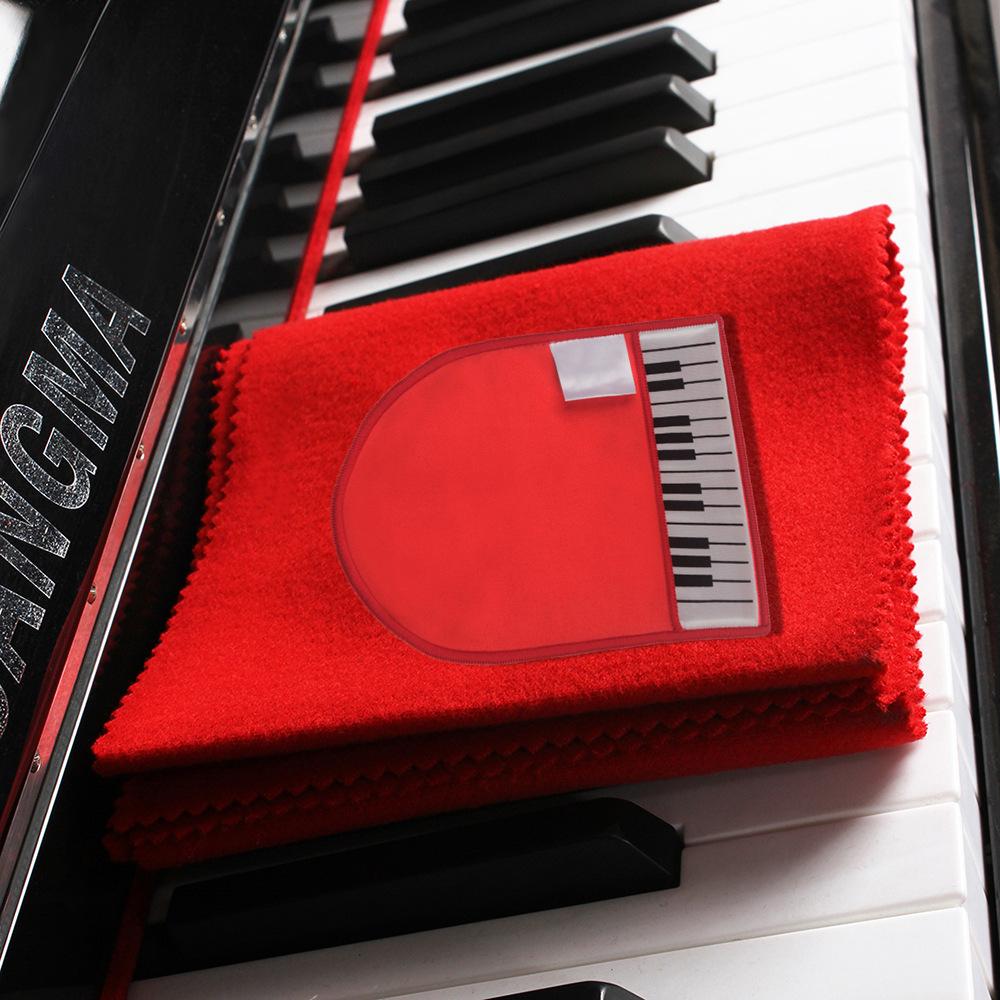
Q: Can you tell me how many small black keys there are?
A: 10